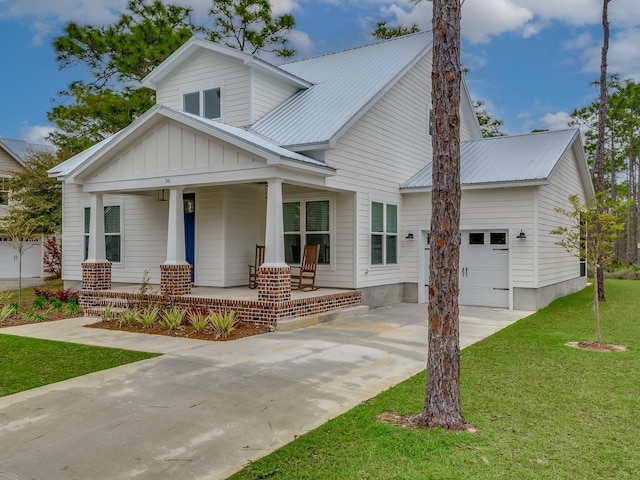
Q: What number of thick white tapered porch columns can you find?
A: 3